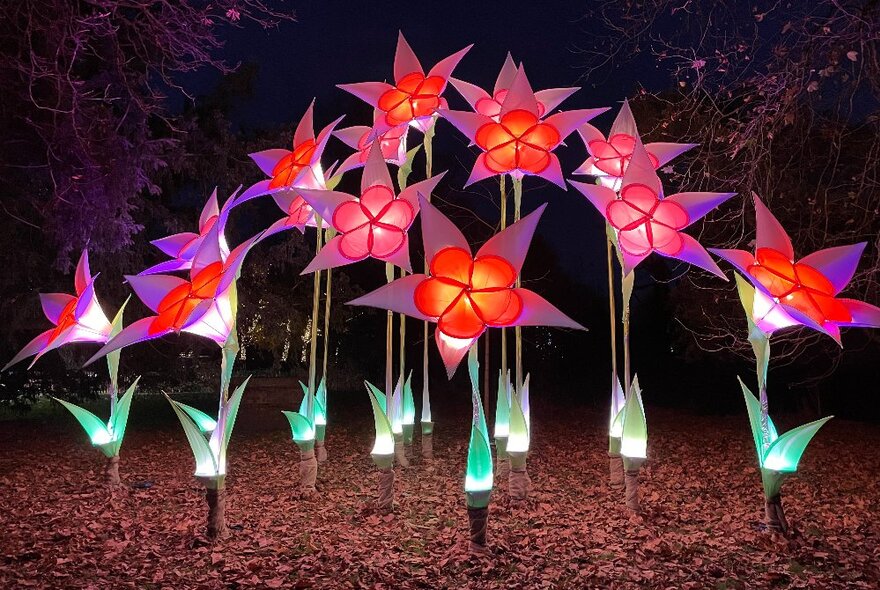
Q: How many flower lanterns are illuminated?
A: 14